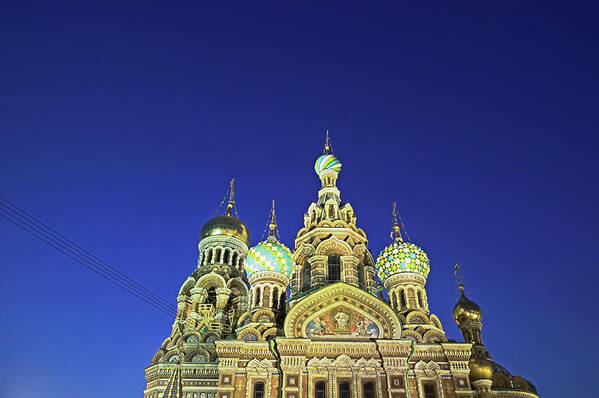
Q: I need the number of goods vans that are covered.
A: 0